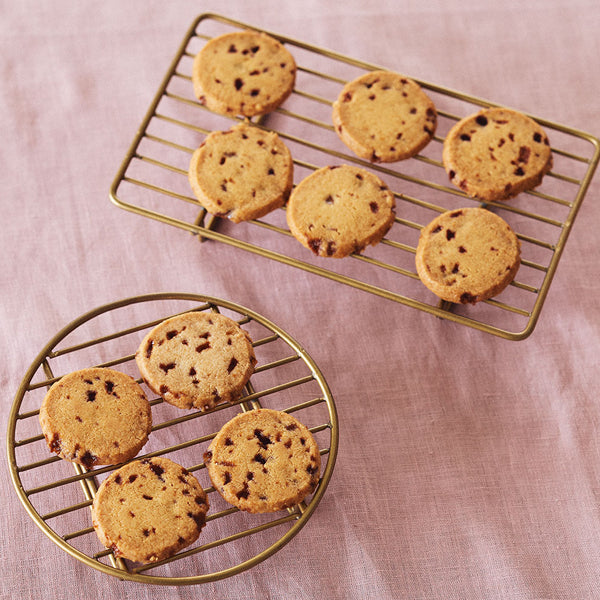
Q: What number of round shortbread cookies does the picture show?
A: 10